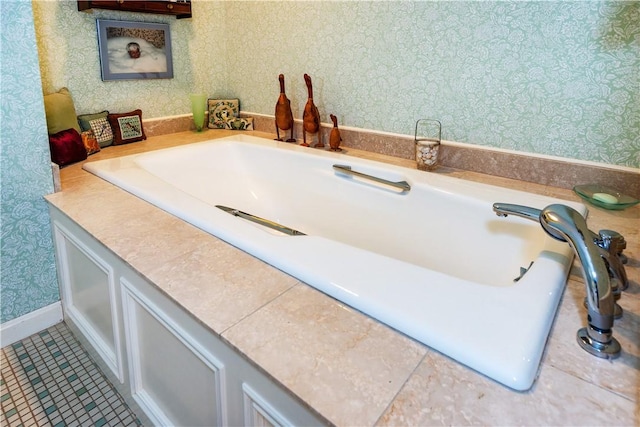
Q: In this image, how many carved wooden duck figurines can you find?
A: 3